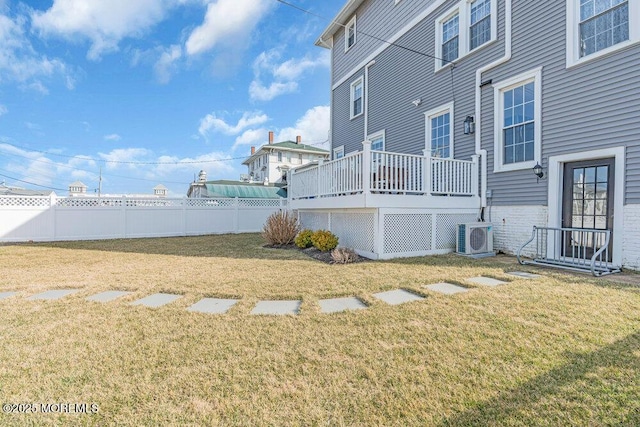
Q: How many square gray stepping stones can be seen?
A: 11